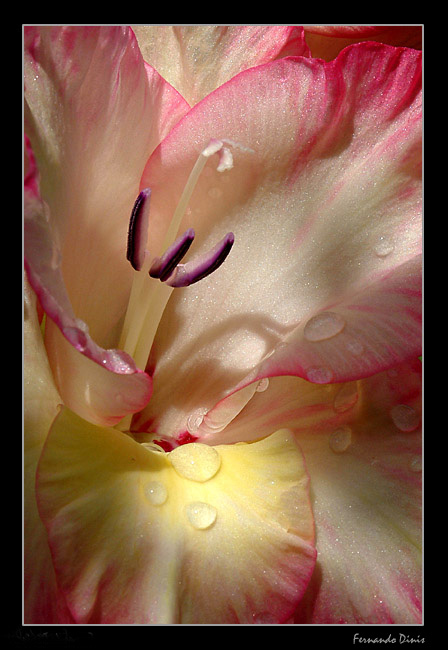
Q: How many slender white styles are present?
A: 1